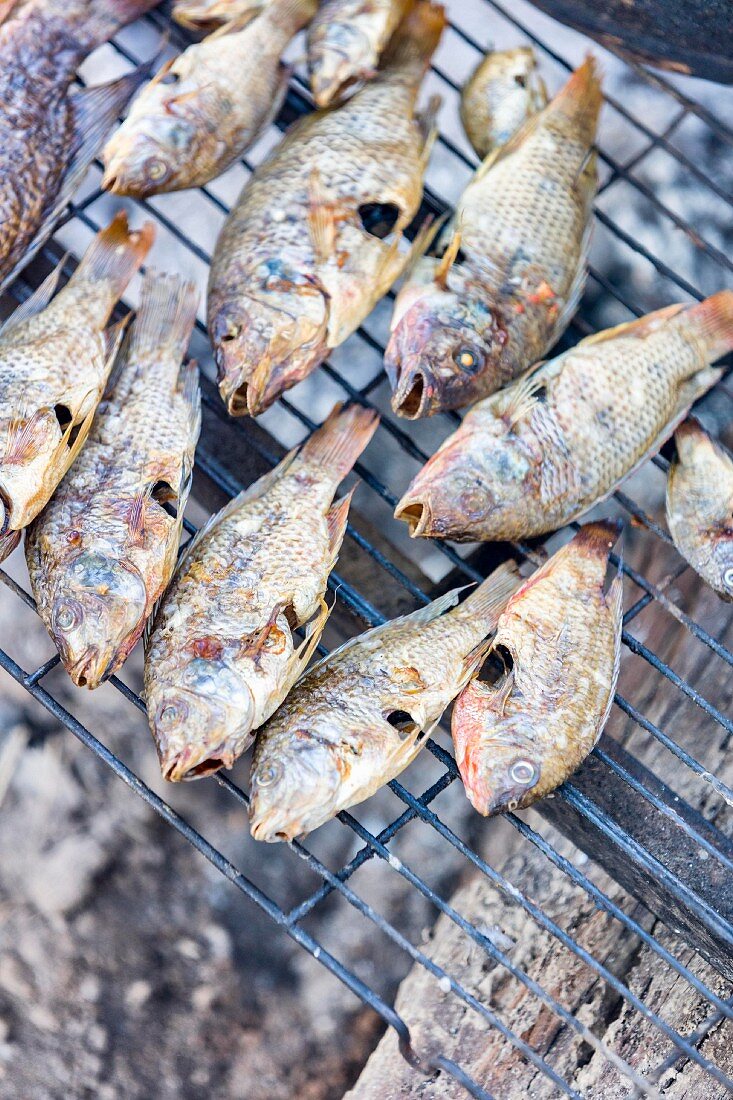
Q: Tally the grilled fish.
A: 14